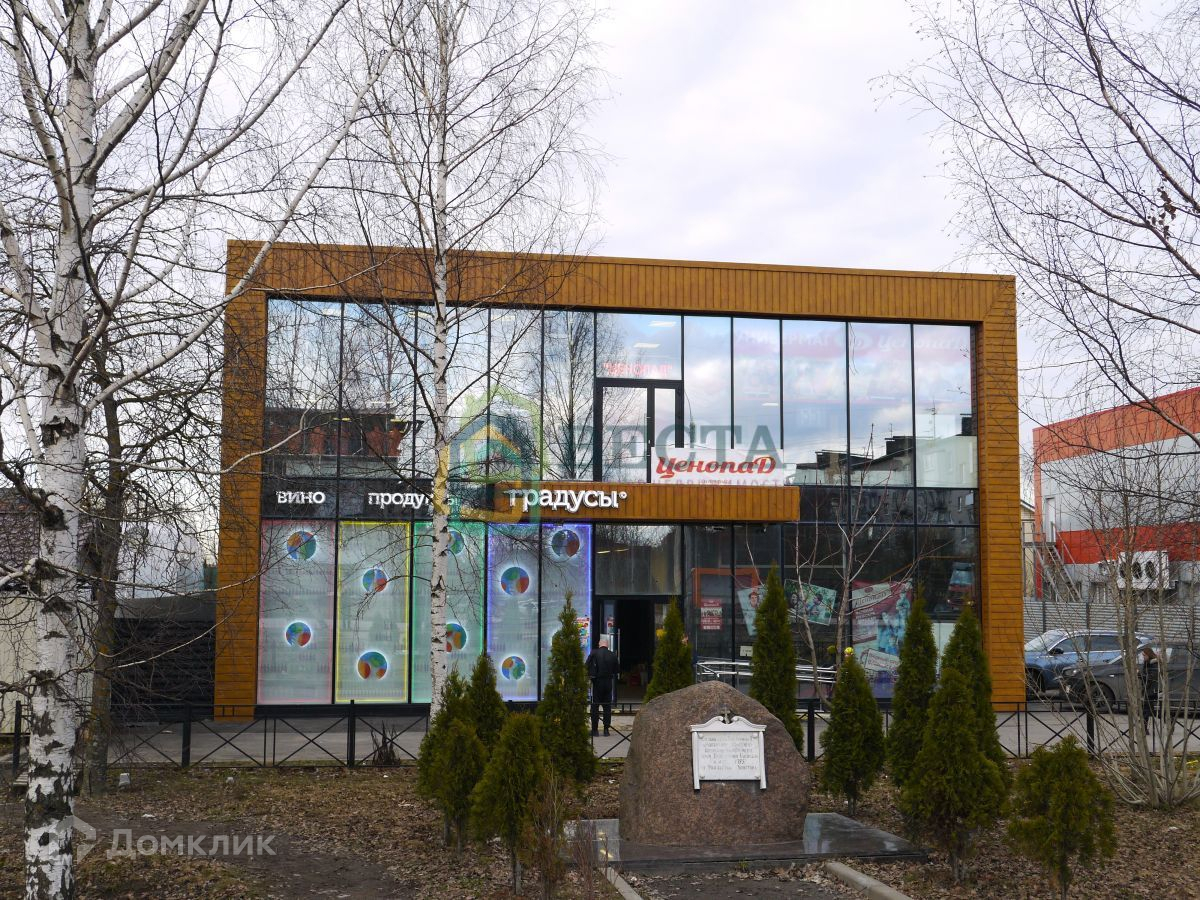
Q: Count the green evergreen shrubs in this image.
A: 12